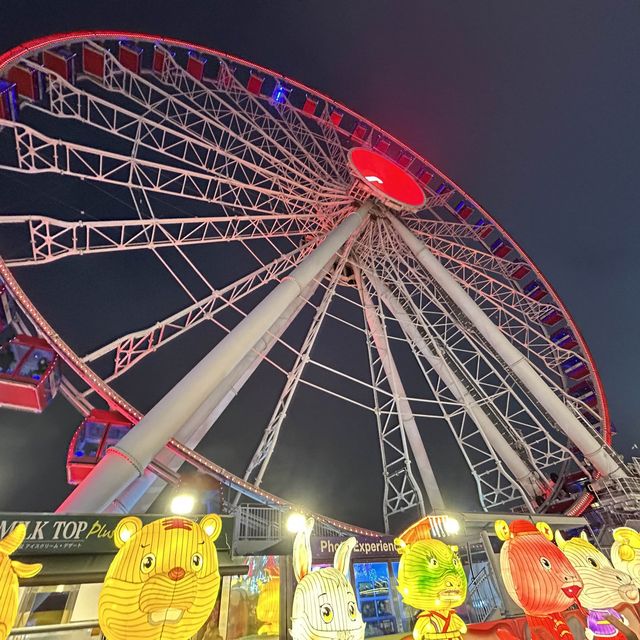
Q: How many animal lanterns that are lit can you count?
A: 7